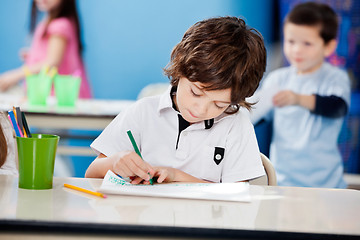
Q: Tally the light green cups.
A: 2